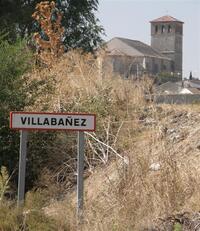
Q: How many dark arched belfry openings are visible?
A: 3